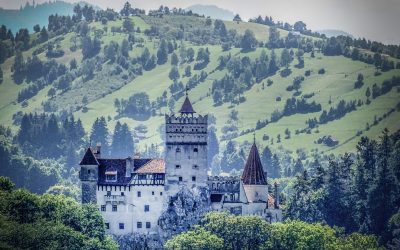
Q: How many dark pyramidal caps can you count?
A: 3